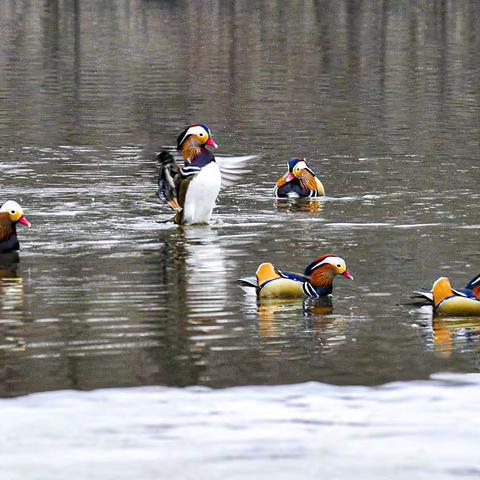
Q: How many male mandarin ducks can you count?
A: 5